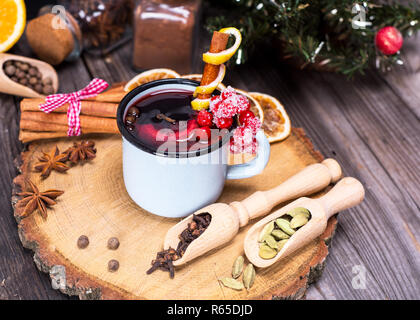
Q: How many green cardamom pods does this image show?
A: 11